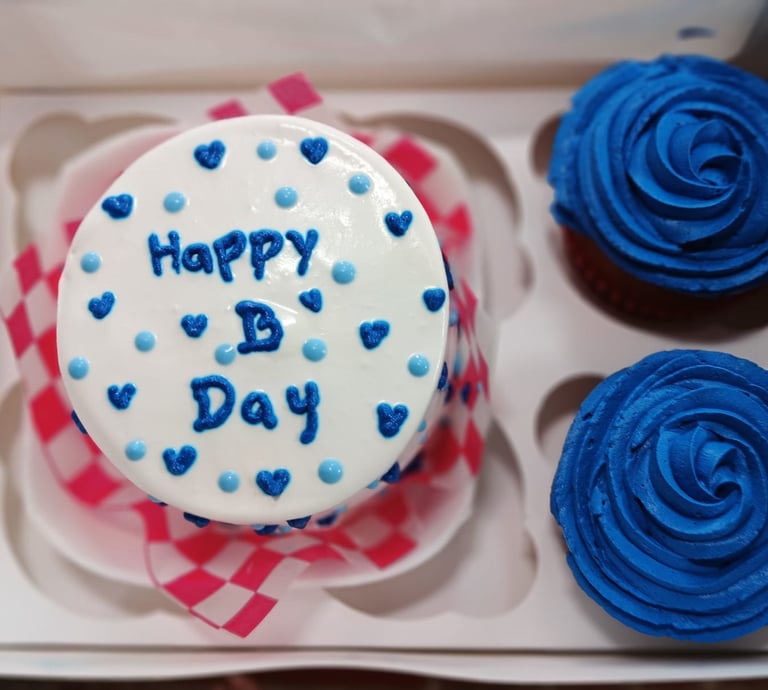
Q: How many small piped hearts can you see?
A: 13